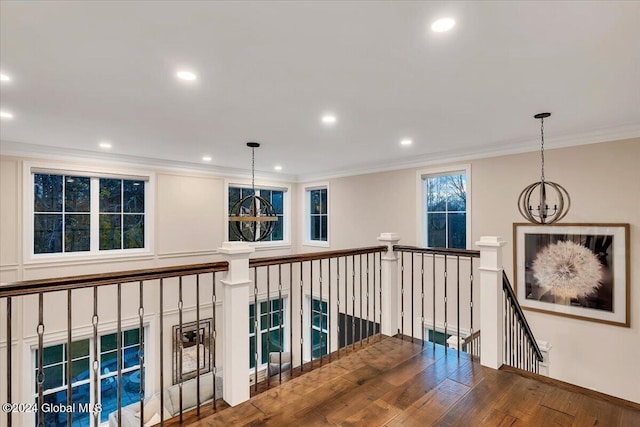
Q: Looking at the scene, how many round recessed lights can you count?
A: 9